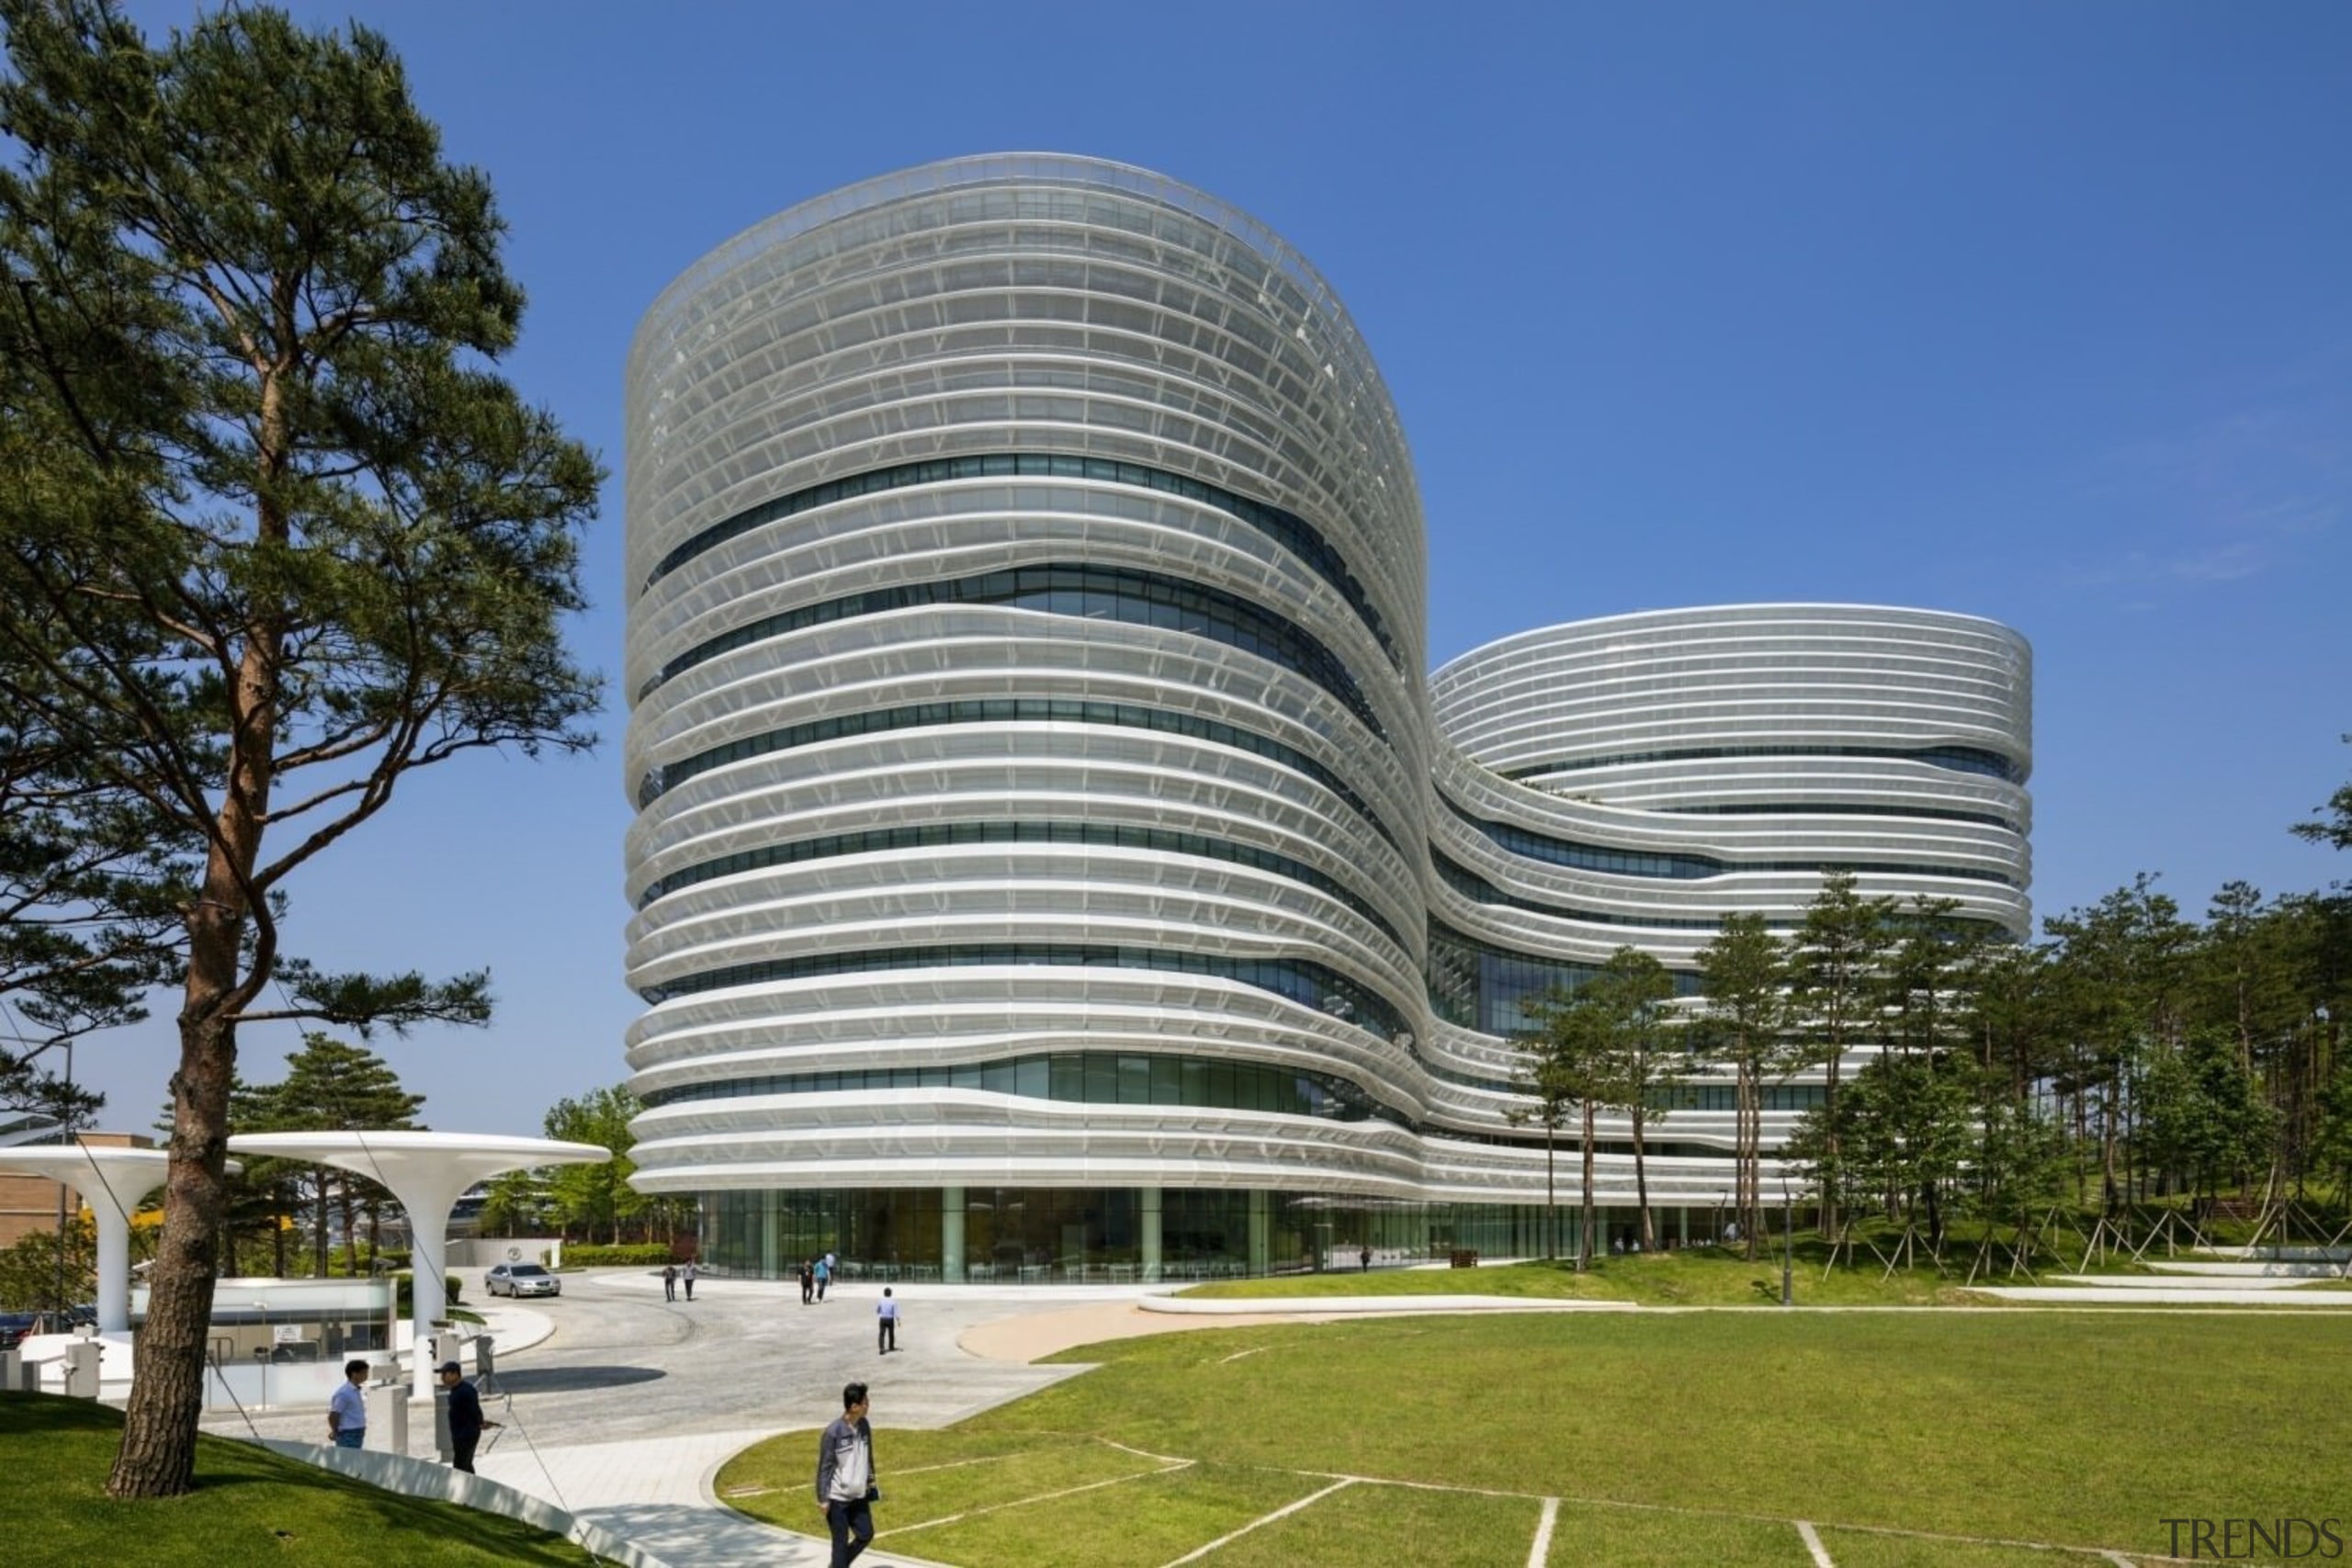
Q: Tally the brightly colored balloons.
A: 0